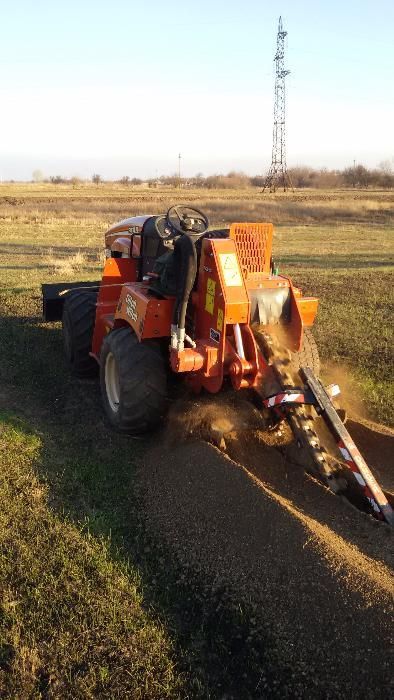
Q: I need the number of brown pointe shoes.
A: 0